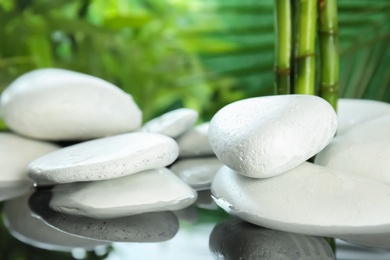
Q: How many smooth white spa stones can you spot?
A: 11